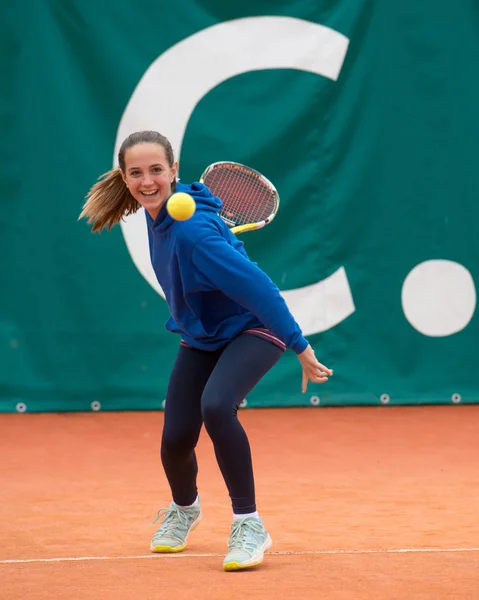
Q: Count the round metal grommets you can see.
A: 7